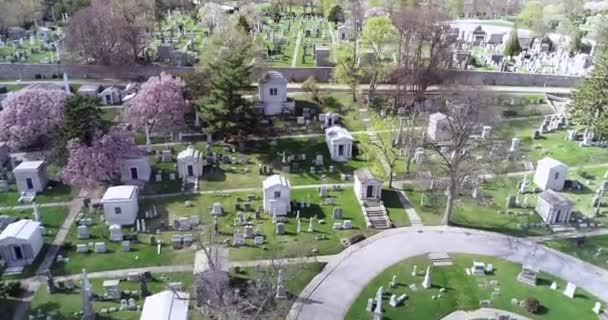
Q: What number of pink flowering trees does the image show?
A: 3